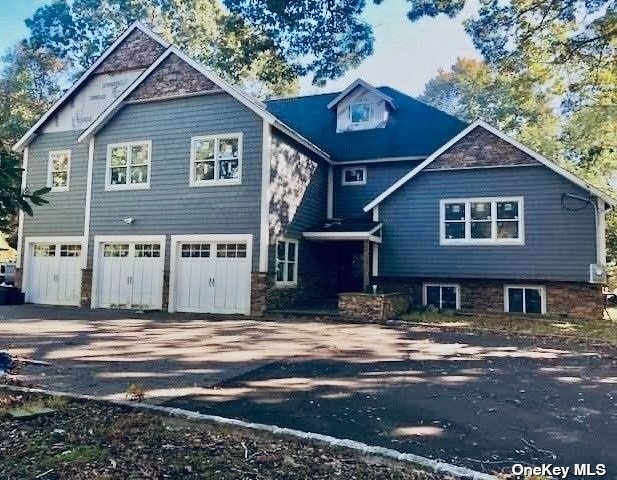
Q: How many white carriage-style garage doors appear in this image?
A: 3